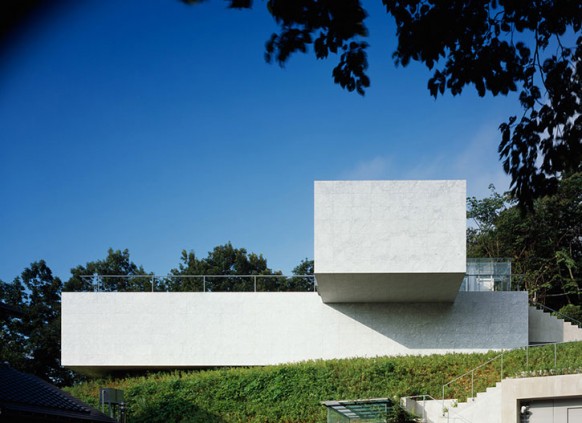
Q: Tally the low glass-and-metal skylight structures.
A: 1